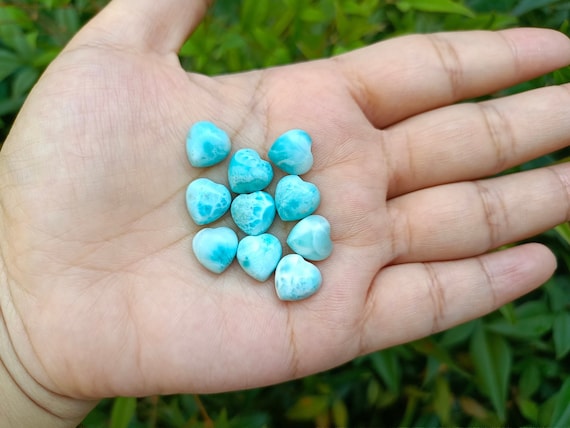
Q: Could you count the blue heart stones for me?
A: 10